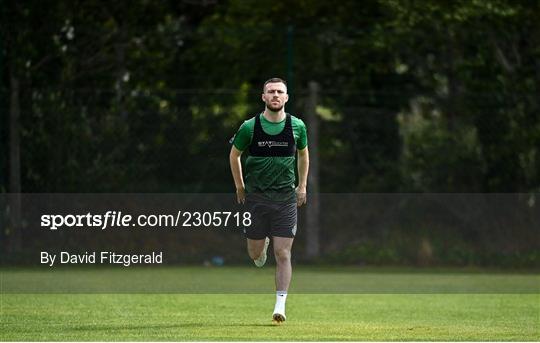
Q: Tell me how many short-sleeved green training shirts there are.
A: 1